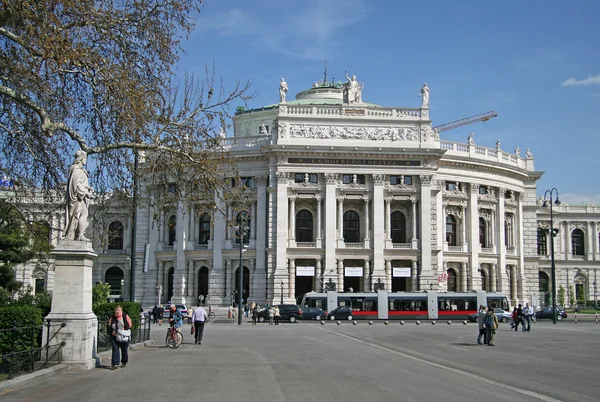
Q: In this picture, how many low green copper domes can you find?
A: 1